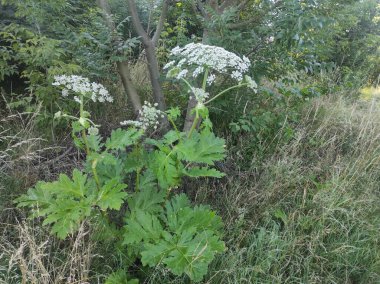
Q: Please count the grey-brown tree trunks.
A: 3